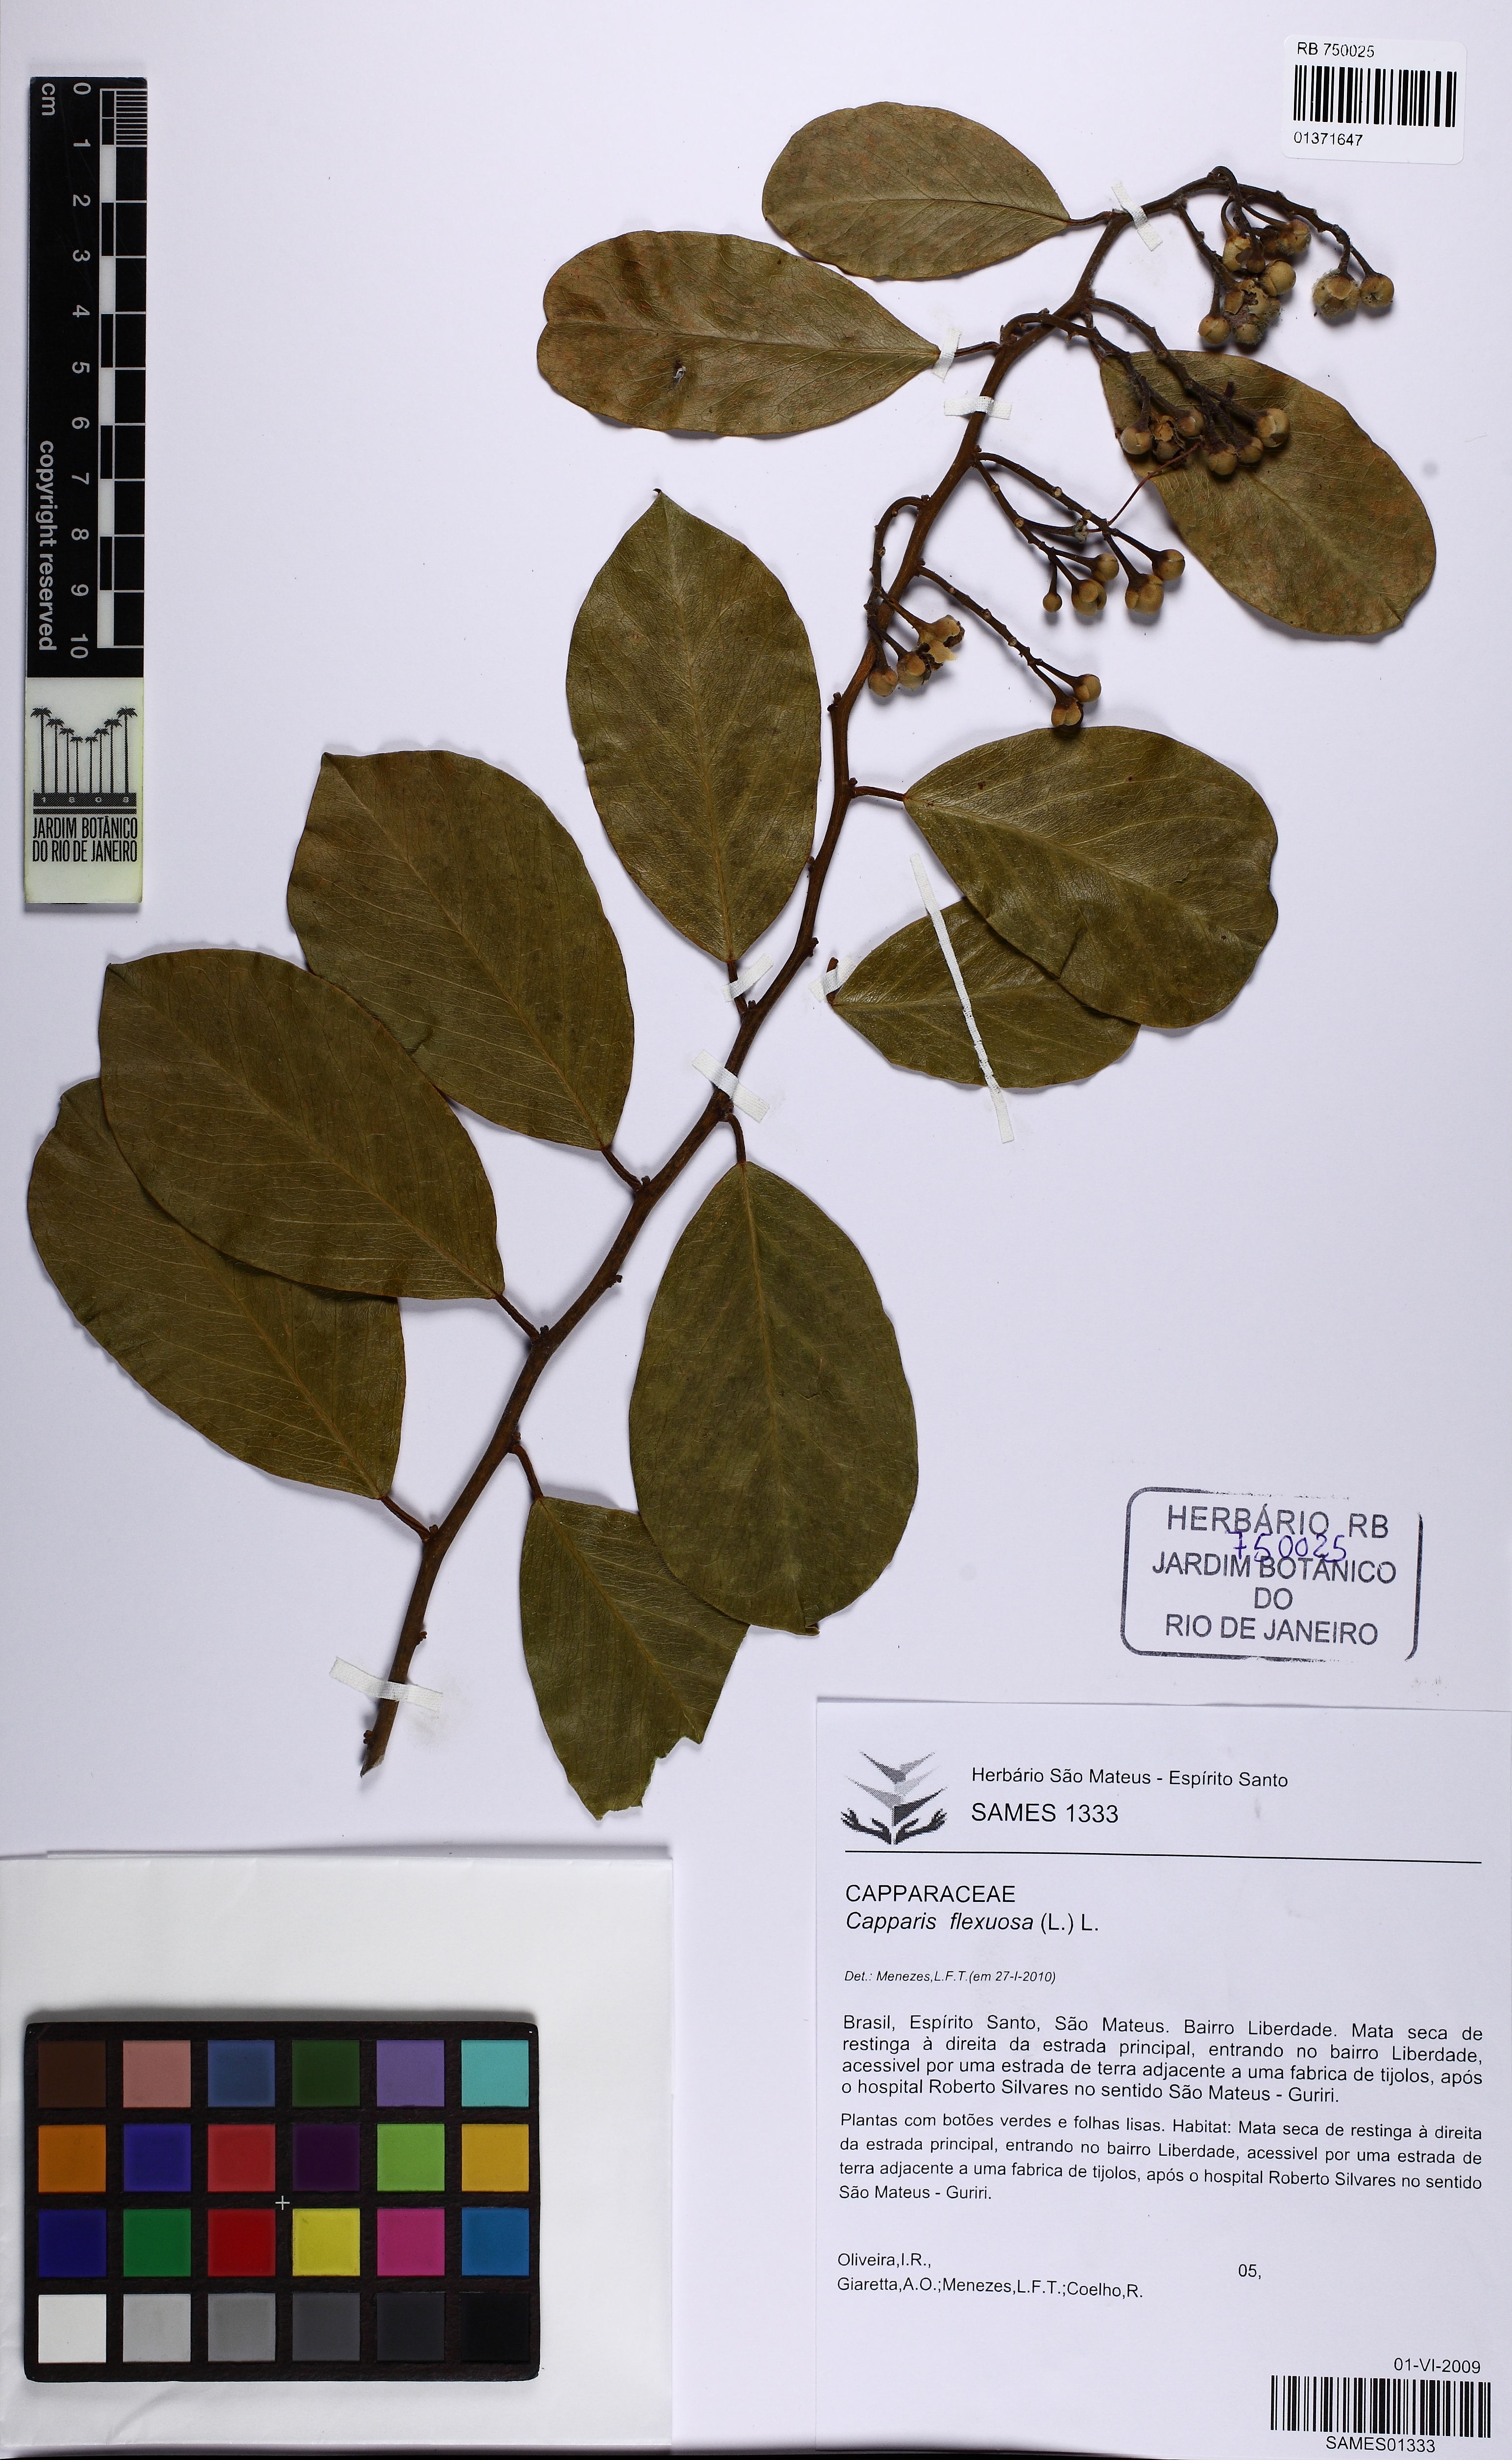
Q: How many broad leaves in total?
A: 11